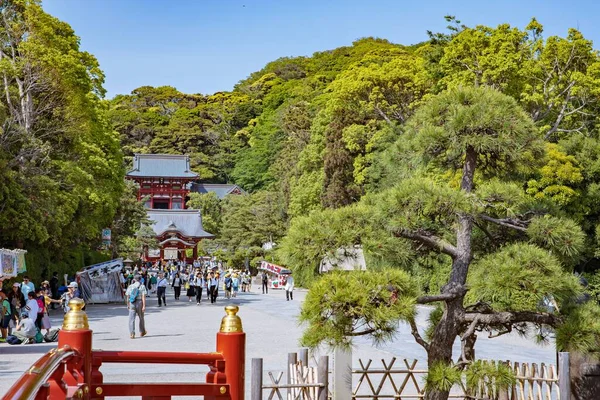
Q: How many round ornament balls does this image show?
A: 2